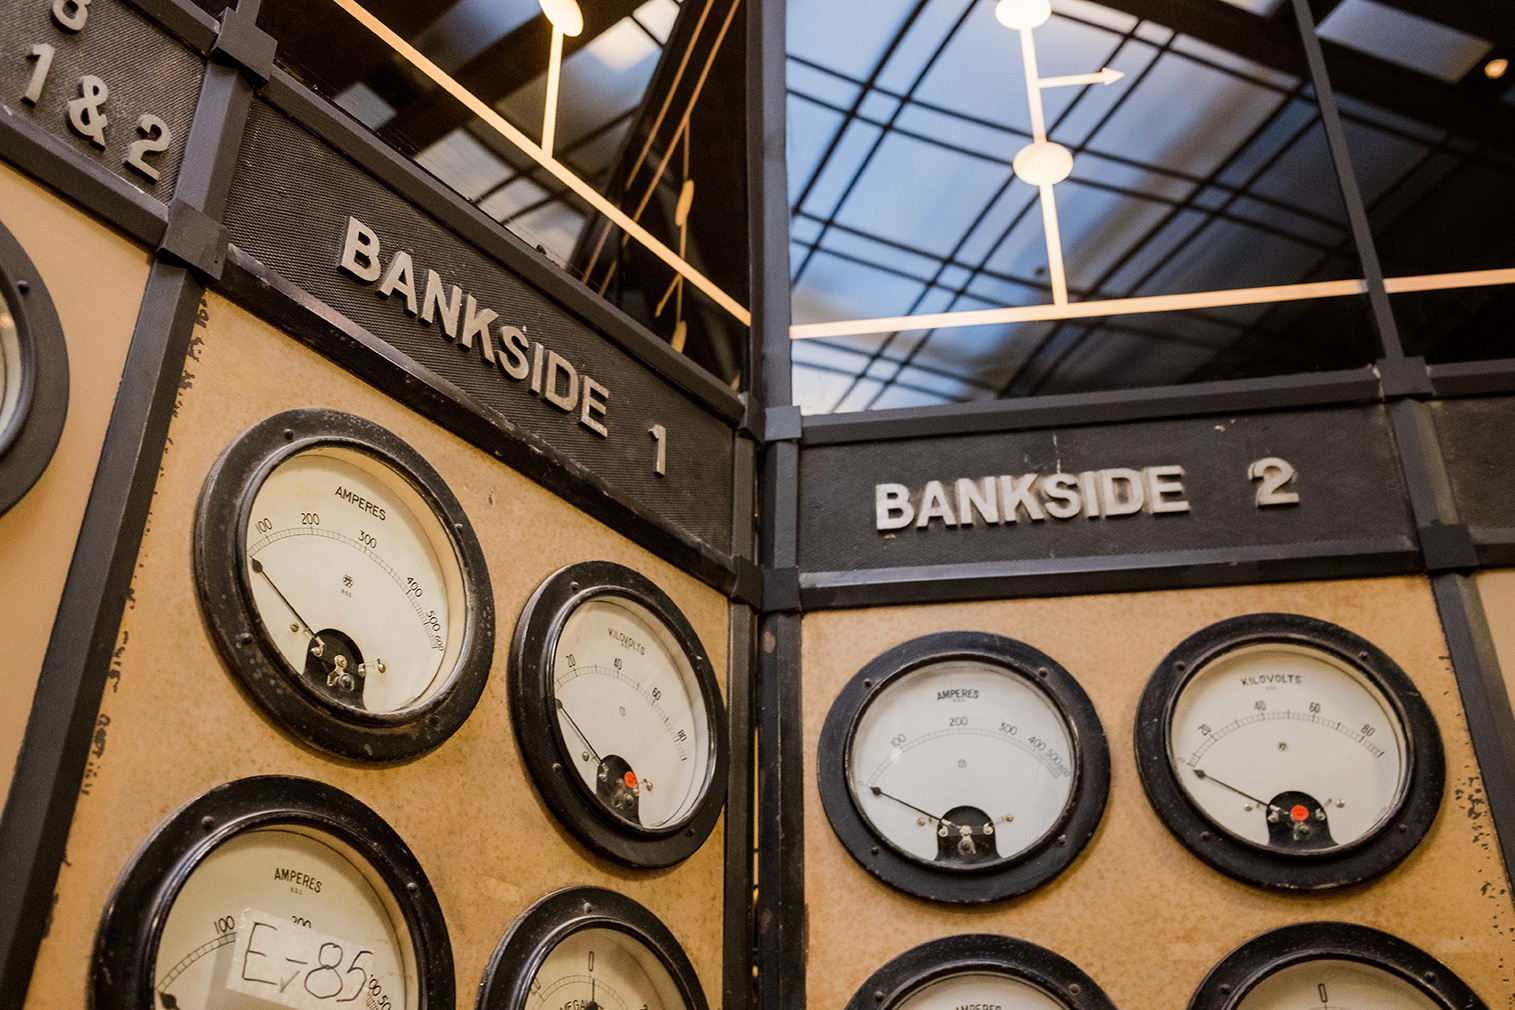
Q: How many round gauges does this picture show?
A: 9